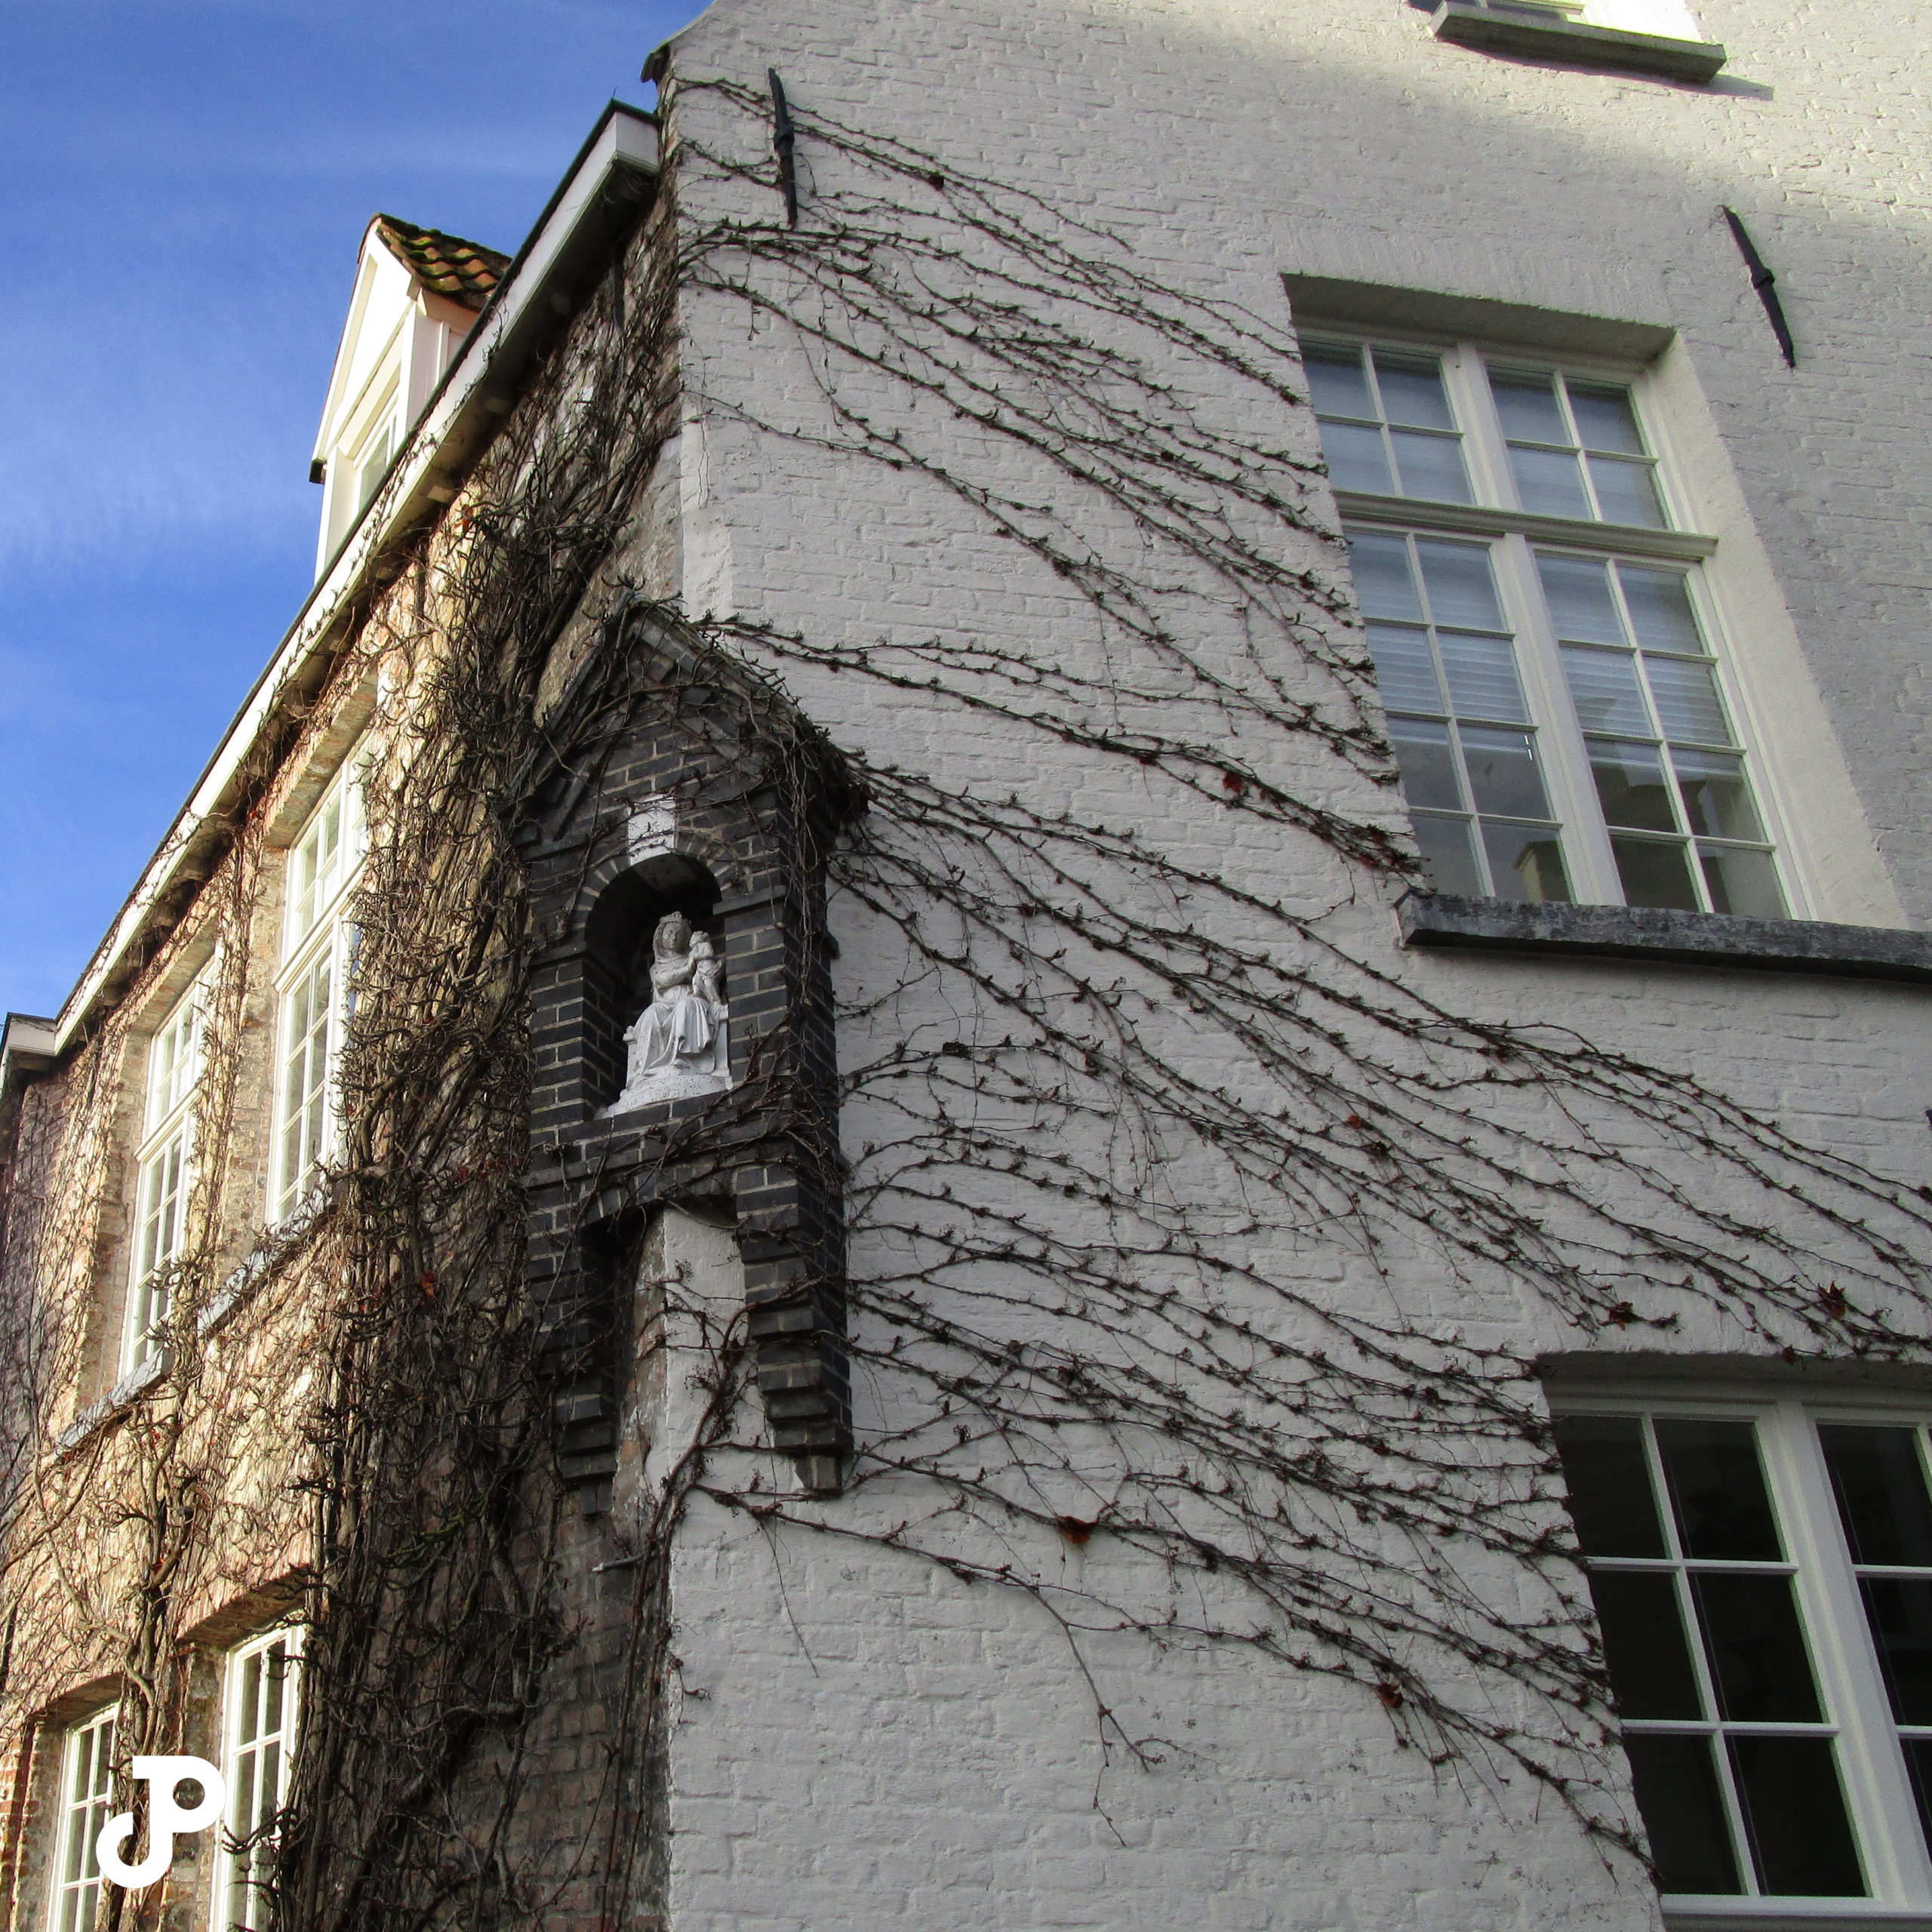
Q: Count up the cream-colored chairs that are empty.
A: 0